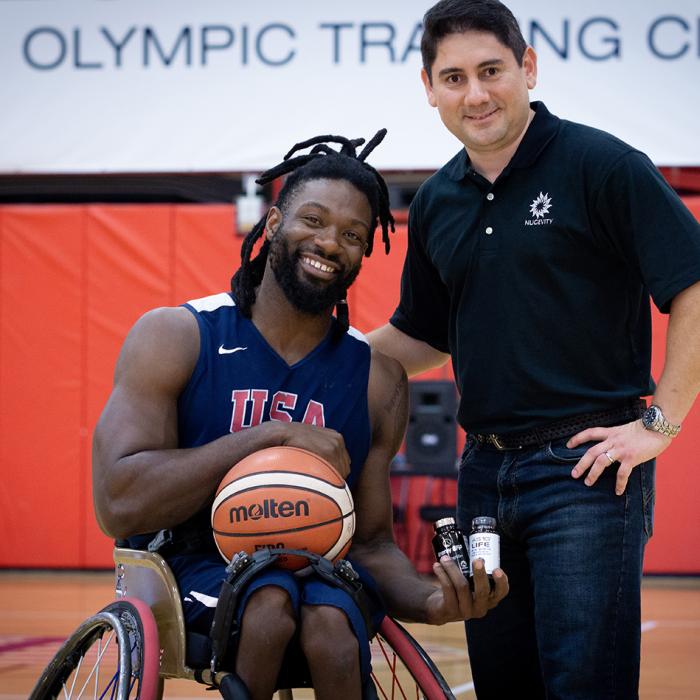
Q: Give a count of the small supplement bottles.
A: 2